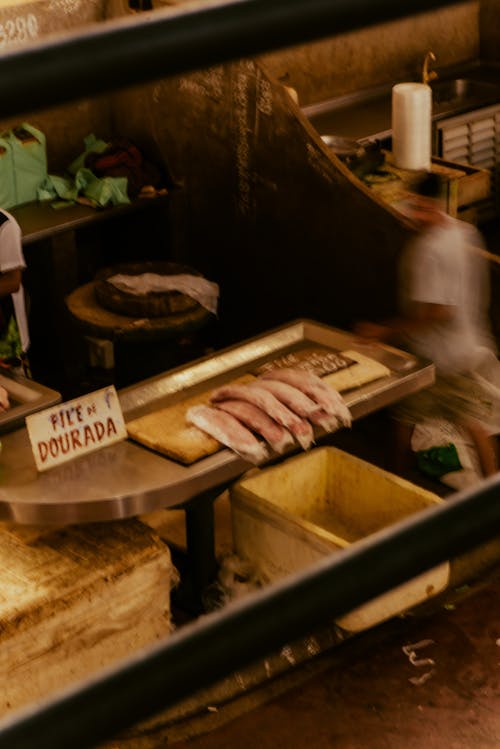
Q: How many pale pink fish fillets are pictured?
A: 5